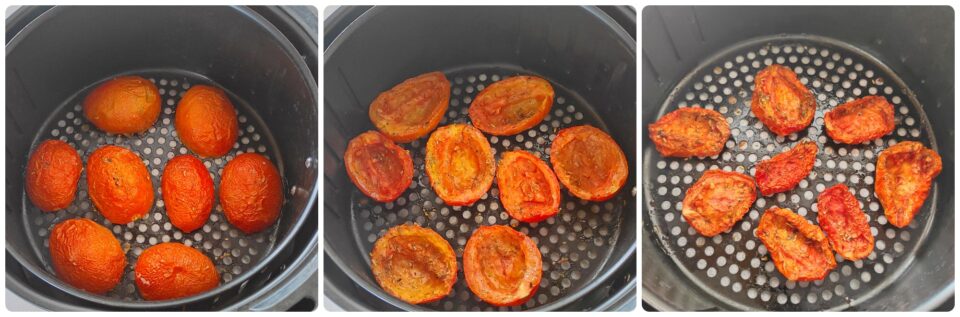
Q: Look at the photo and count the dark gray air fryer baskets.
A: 3